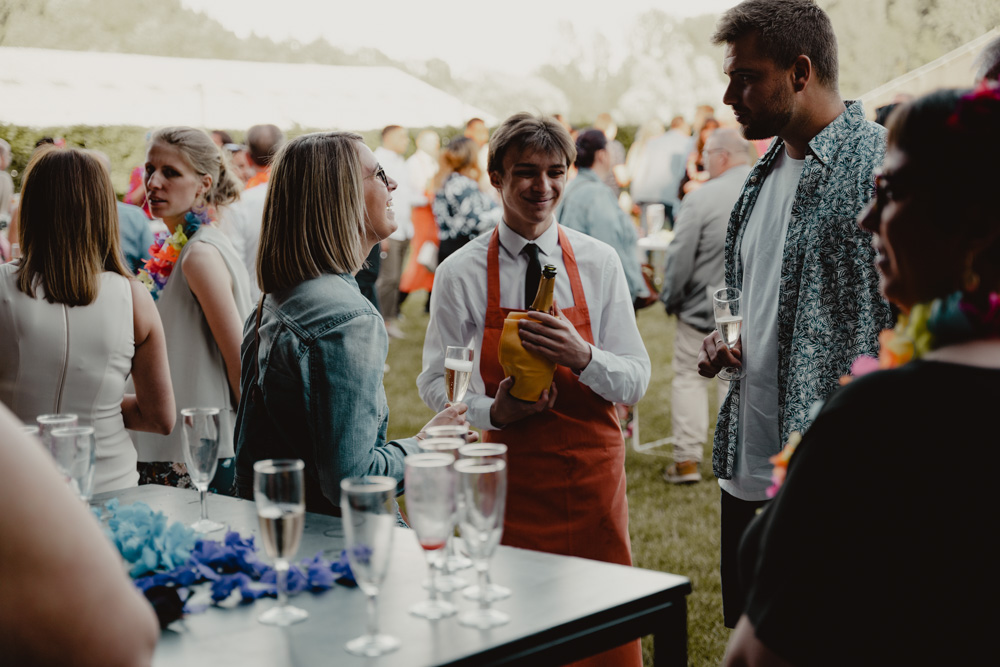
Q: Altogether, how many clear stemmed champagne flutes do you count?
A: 13